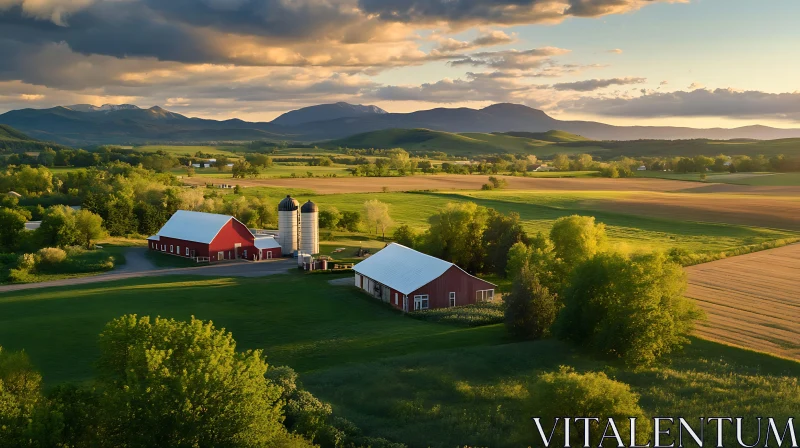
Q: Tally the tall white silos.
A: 2